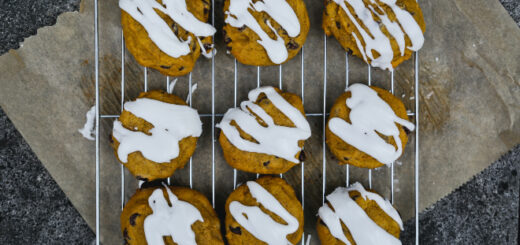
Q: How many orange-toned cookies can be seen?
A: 9